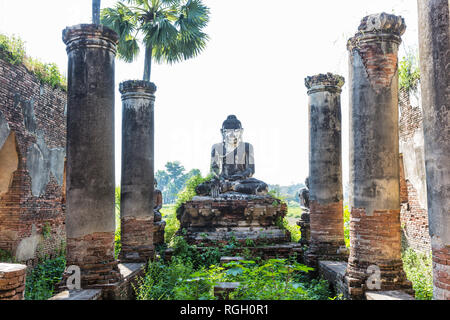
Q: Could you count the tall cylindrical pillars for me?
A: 5